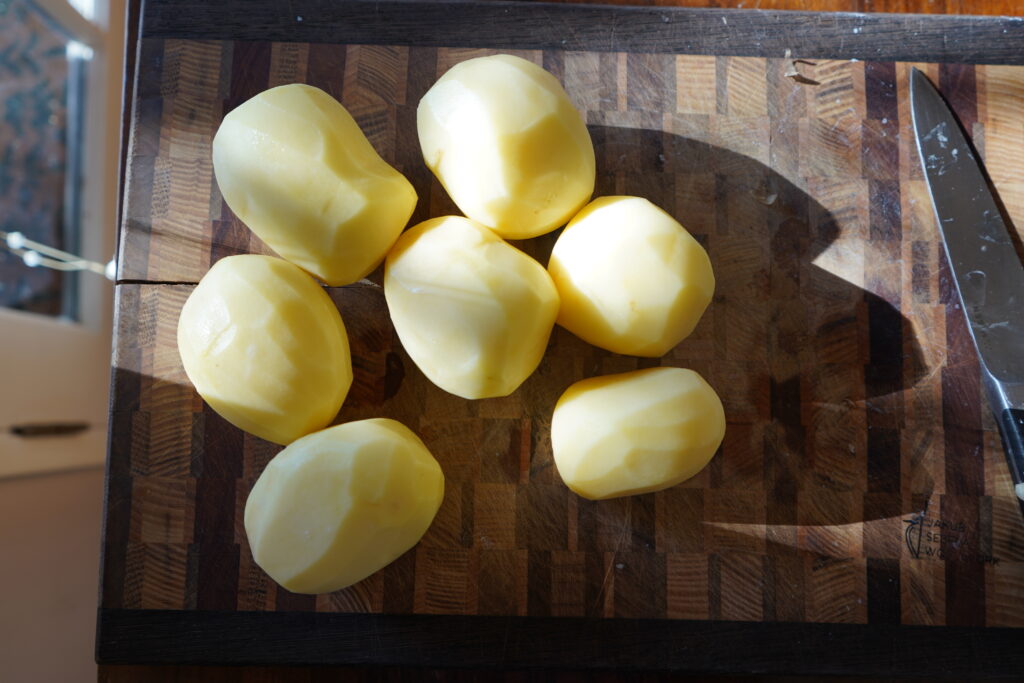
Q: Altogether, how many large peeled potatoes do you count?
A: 7